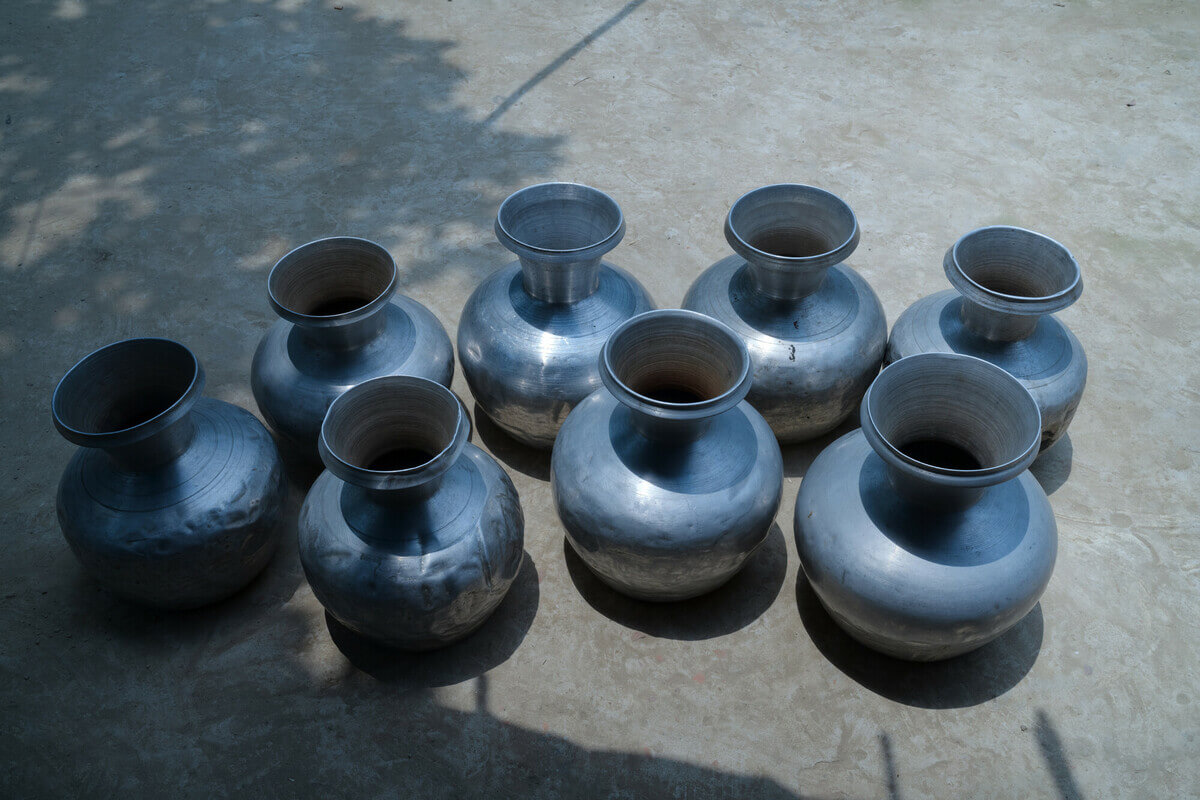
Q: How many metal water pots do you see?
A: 8